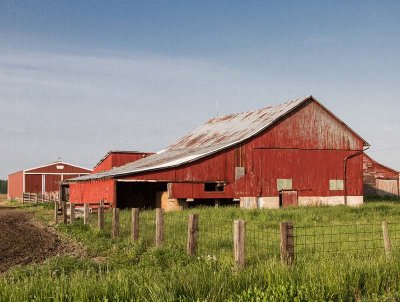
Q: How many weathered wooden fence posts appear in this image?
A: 12